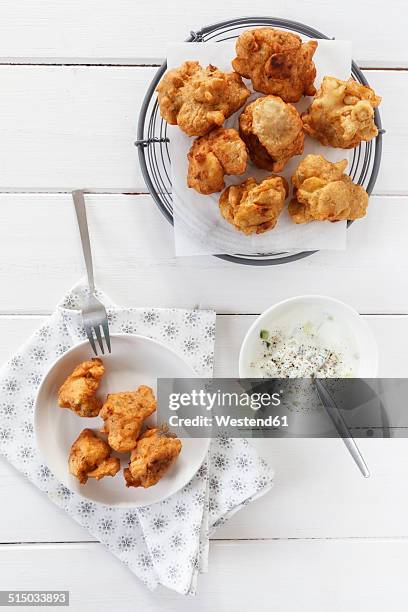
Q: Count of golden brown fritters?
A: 11